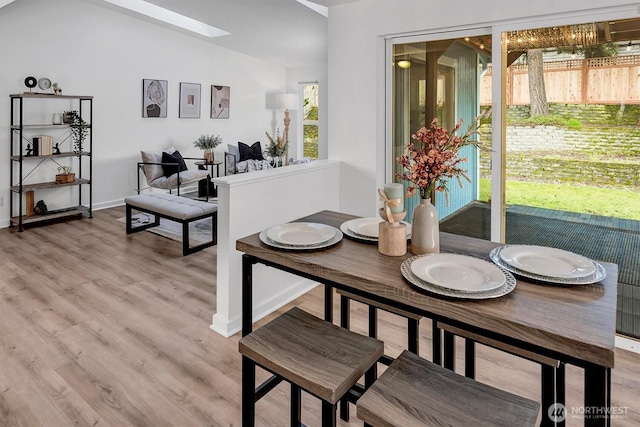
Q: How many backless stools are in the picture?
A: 4